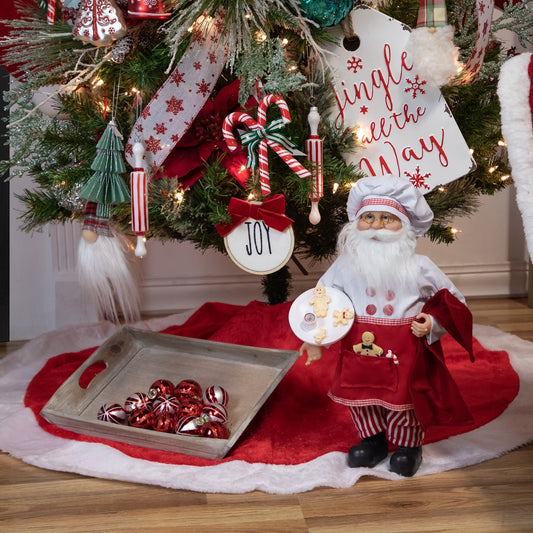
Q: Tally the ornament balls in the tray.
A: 12